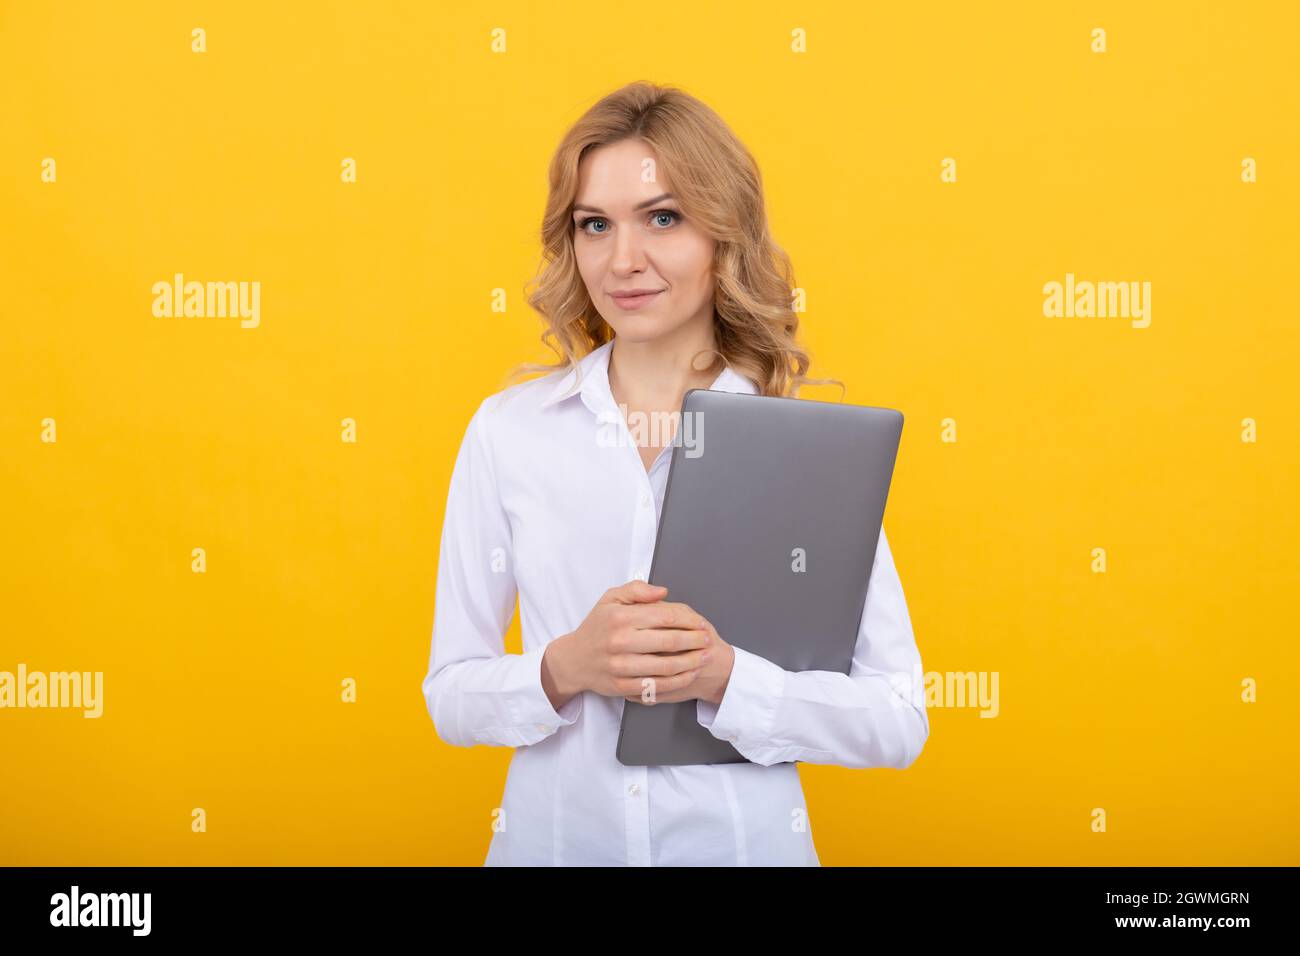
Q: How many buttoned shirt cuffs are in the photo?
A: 2